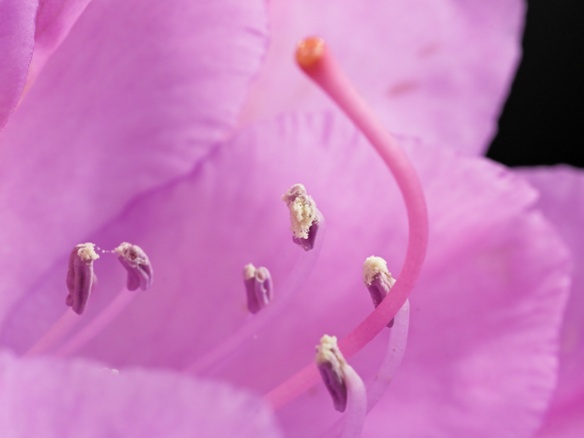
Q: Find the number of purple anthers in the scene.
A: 6